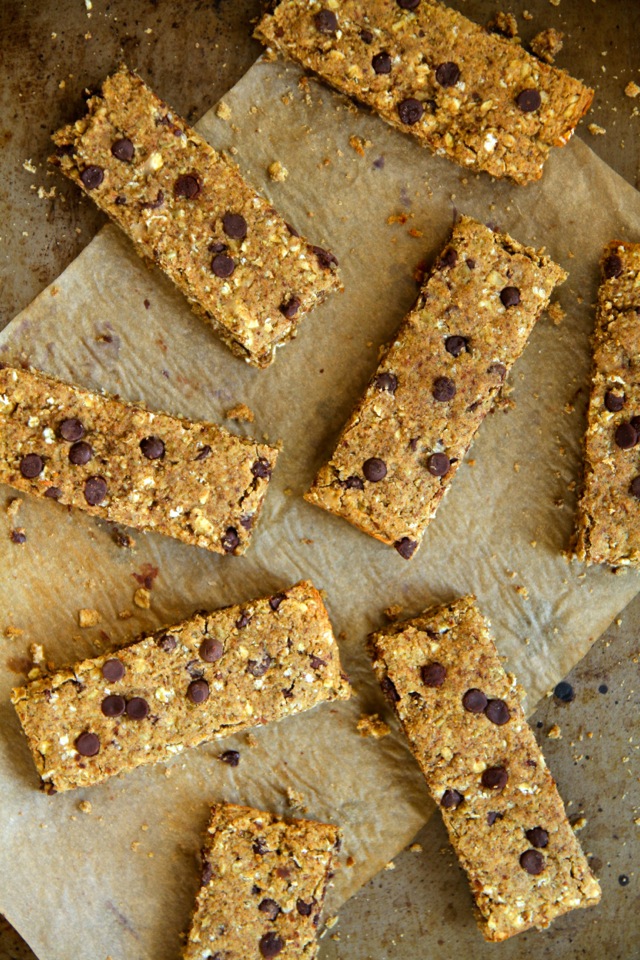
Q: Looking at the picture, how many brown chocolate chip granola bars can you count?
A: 8